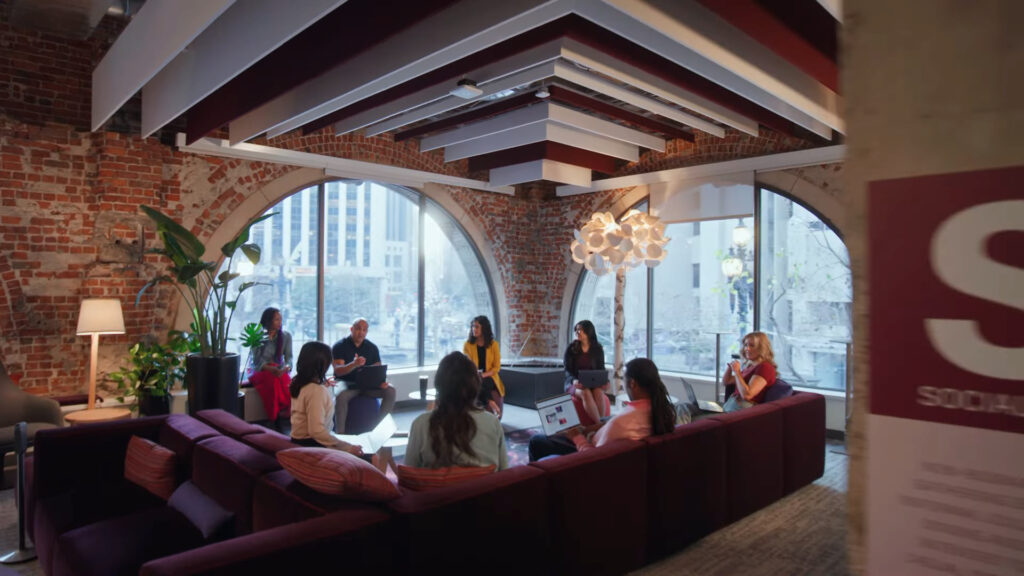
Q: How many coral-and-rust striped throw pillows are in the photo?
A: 3